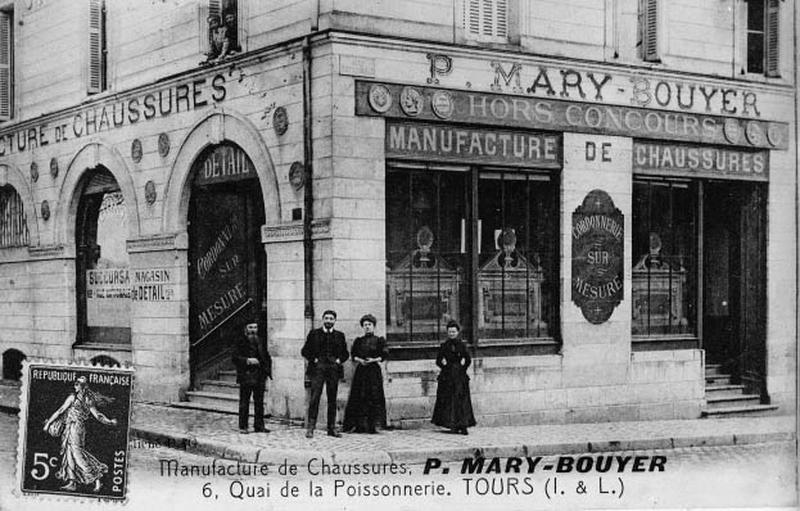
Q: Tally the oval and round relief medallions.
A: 14